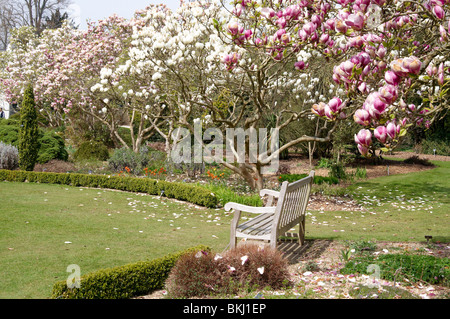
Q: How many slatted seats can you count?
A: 1